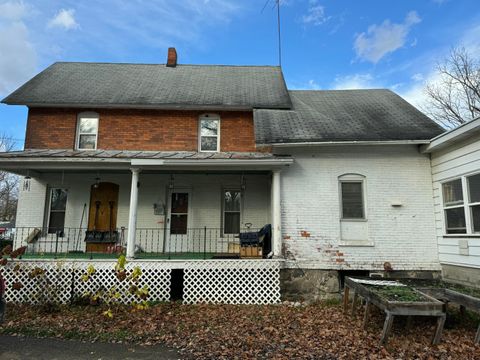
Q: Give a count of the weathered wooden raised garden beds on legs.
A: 2